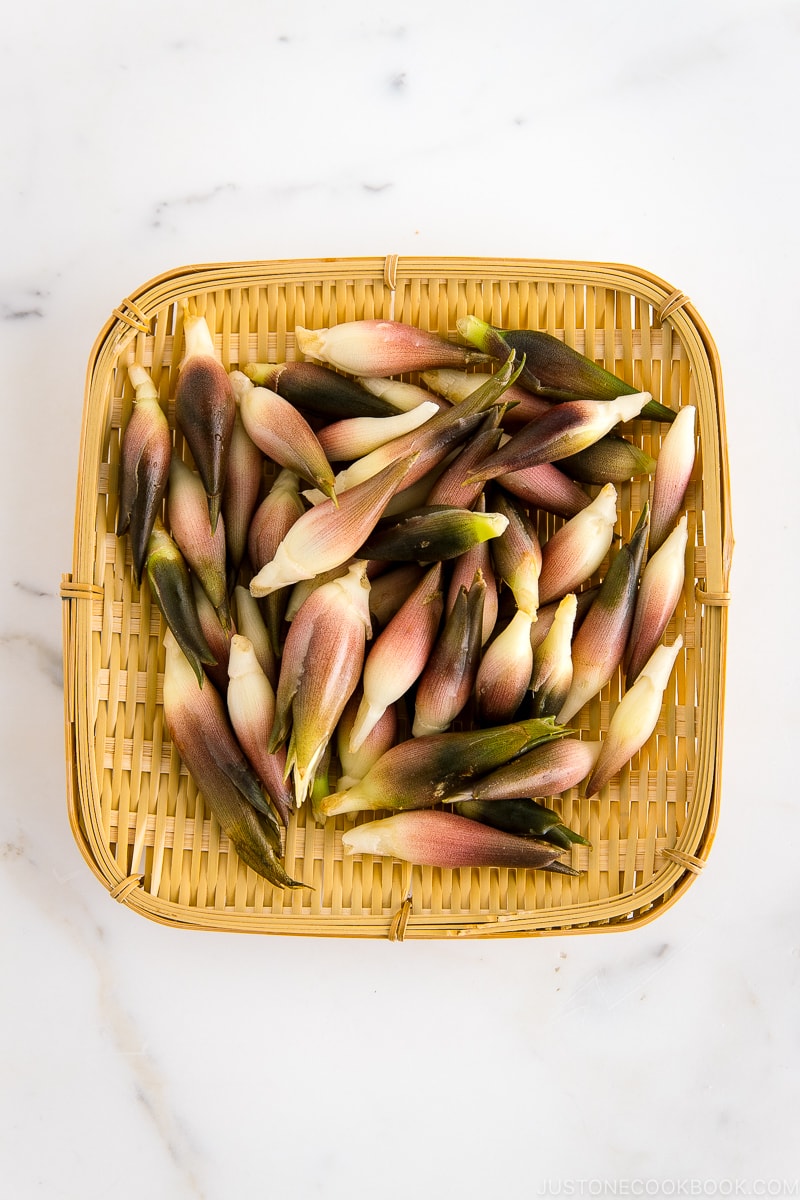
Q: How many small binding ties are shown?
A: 8